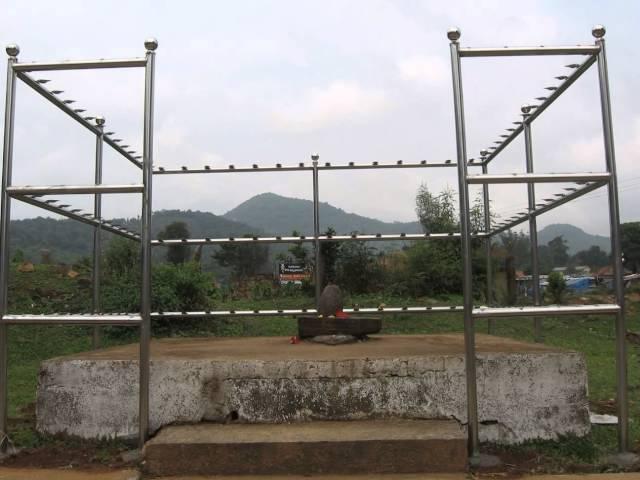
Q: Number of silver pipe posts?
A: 8